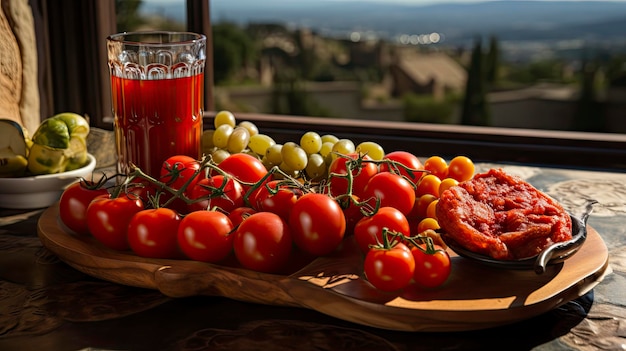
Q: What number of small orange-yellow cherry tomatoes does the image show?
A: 7